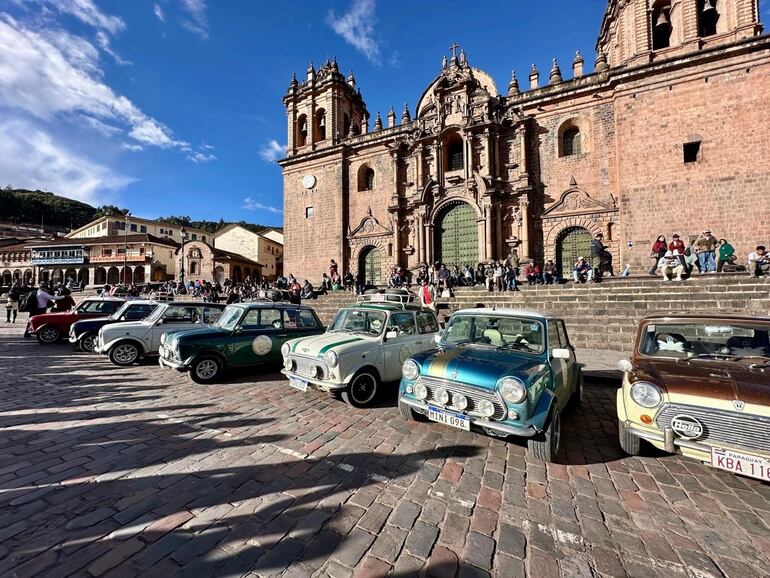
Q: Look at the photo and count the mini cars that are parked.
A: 7